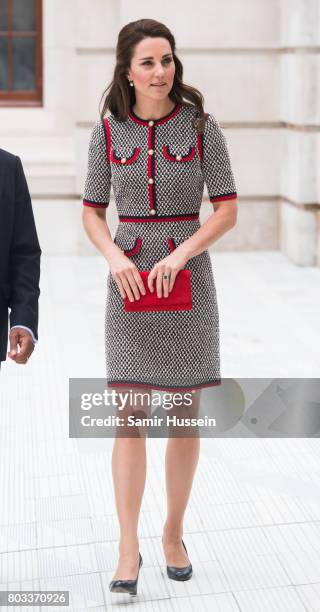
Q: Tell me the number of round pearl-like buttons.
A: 6